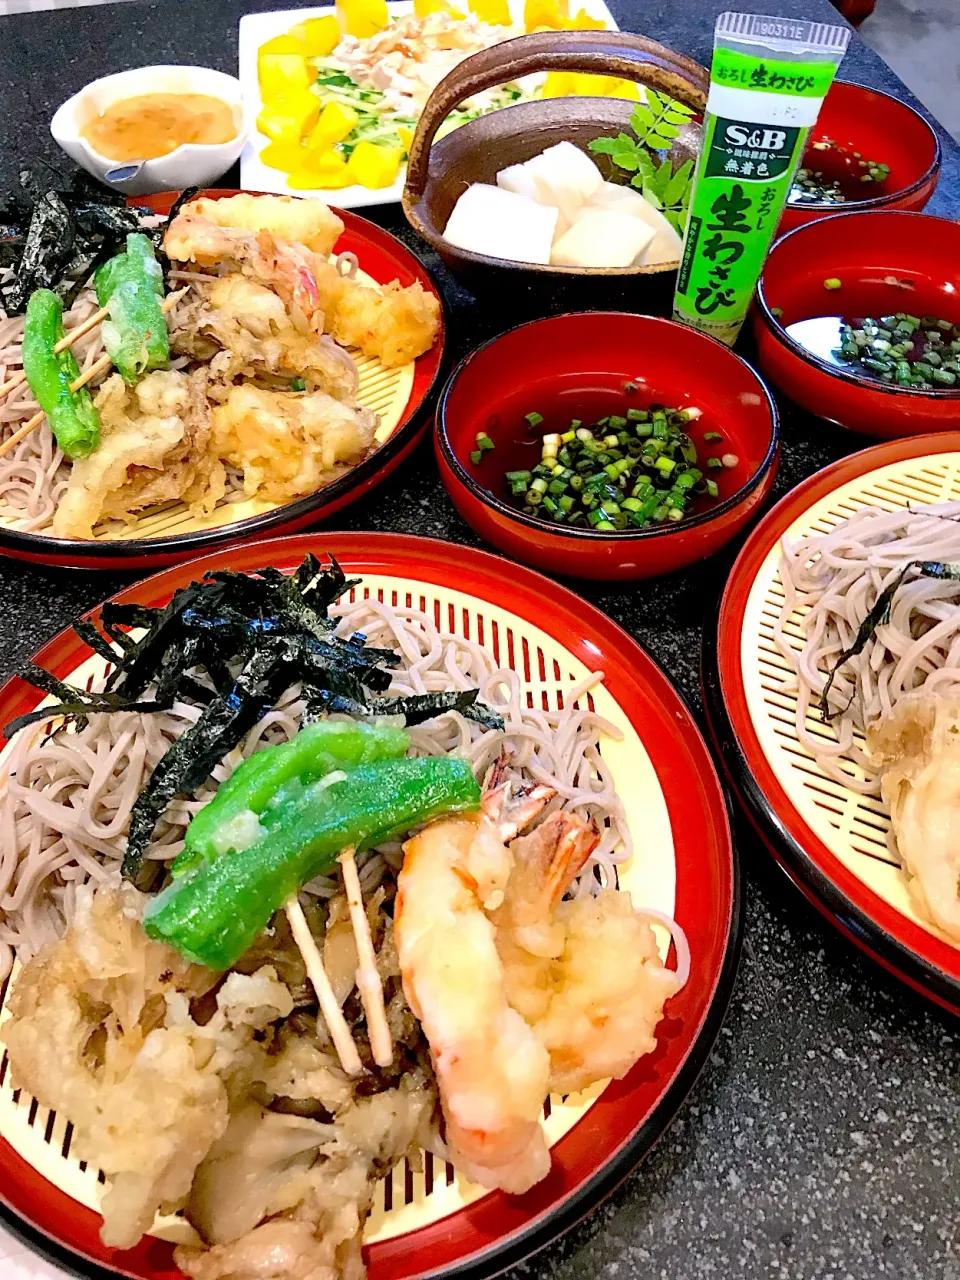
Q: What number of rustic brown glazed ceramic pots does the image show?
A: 1